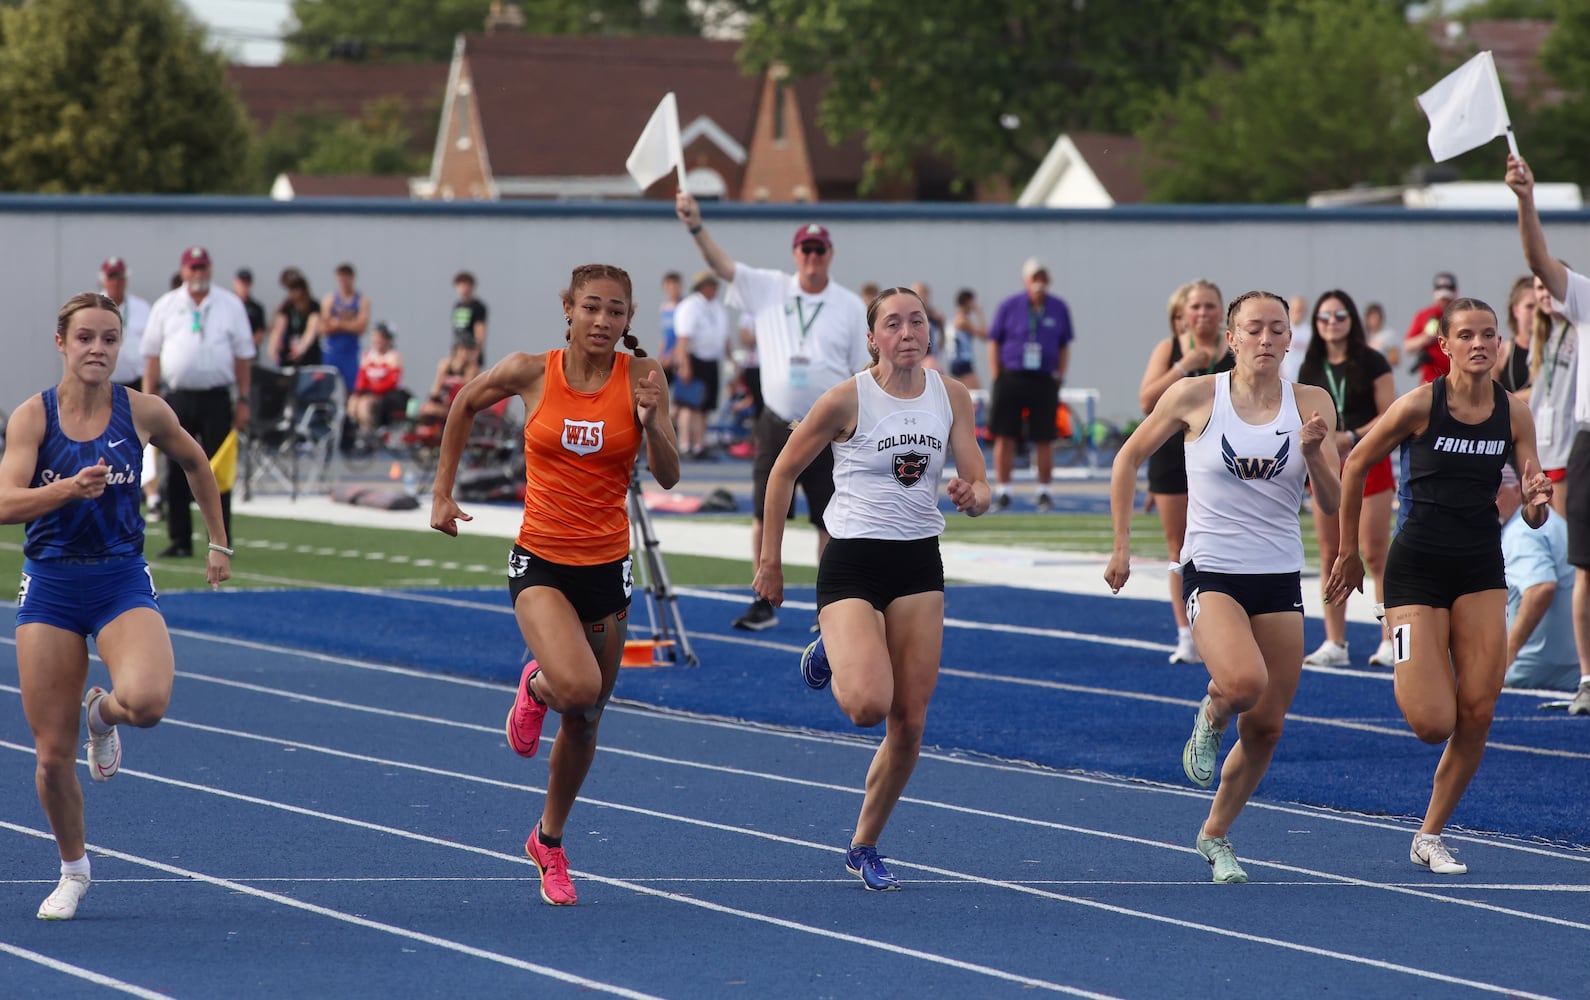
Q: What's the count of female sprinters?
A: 5